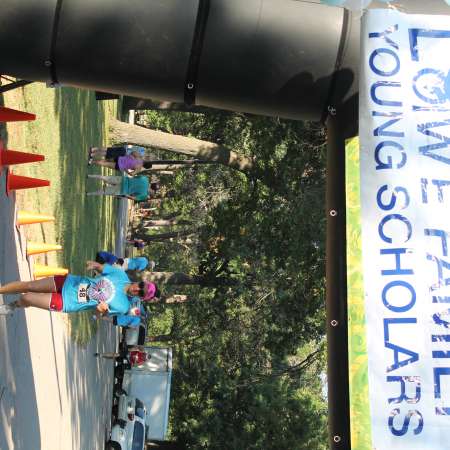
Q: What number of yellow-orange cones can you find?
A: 3